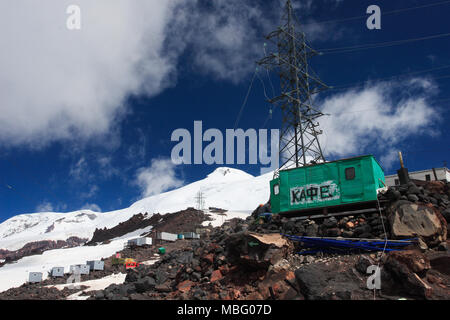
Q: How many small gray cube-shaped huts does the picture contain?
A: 4